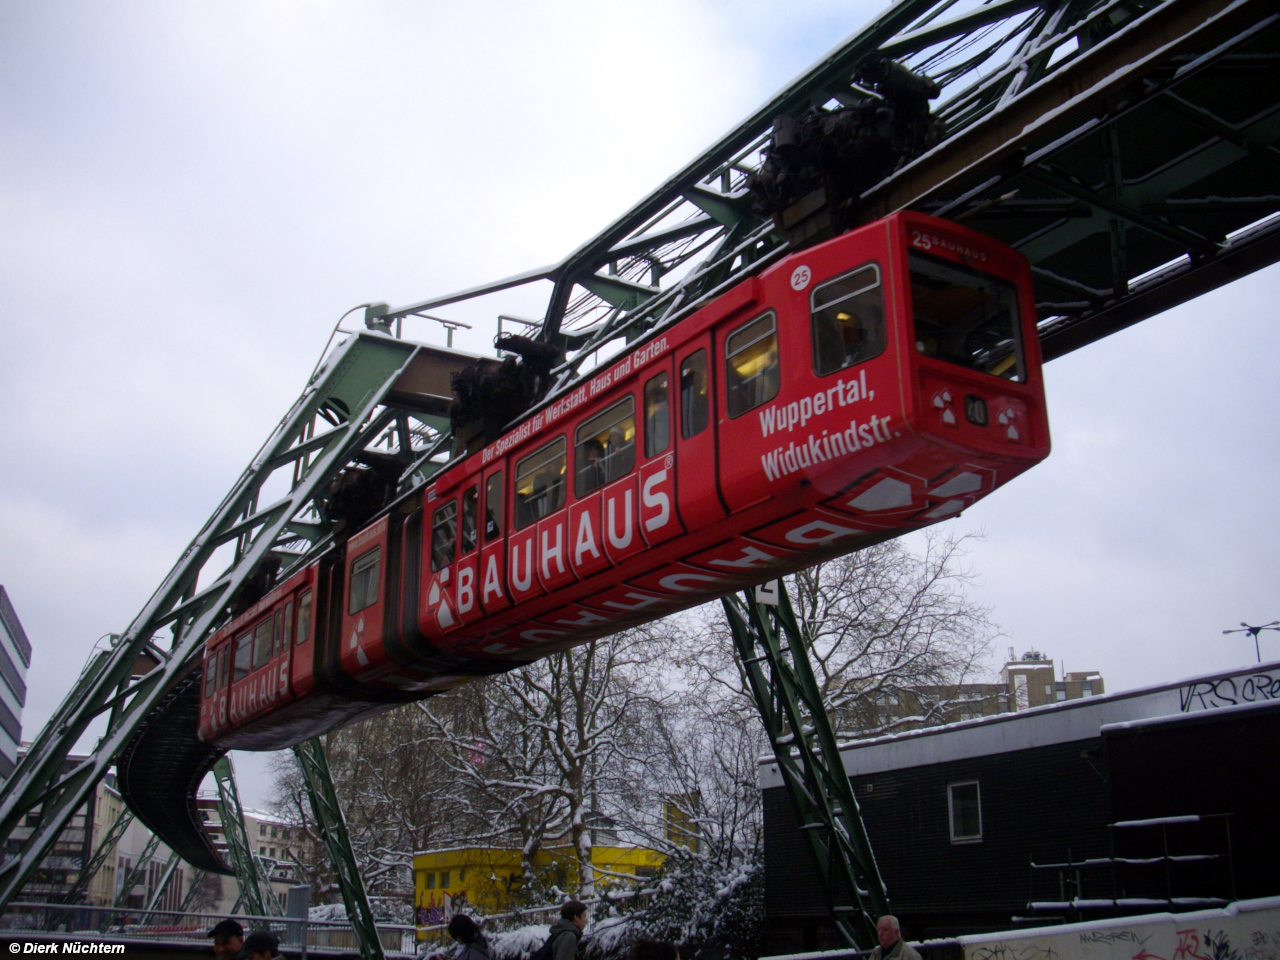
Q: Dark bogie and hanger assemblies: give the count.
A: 4